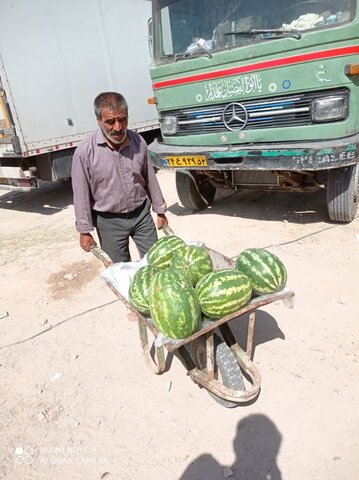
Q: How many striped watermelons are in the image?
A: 6